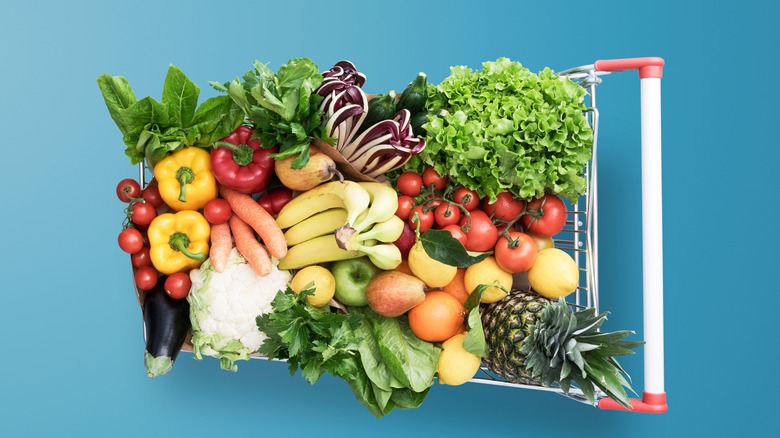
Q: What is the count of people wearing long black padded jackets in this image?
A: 0